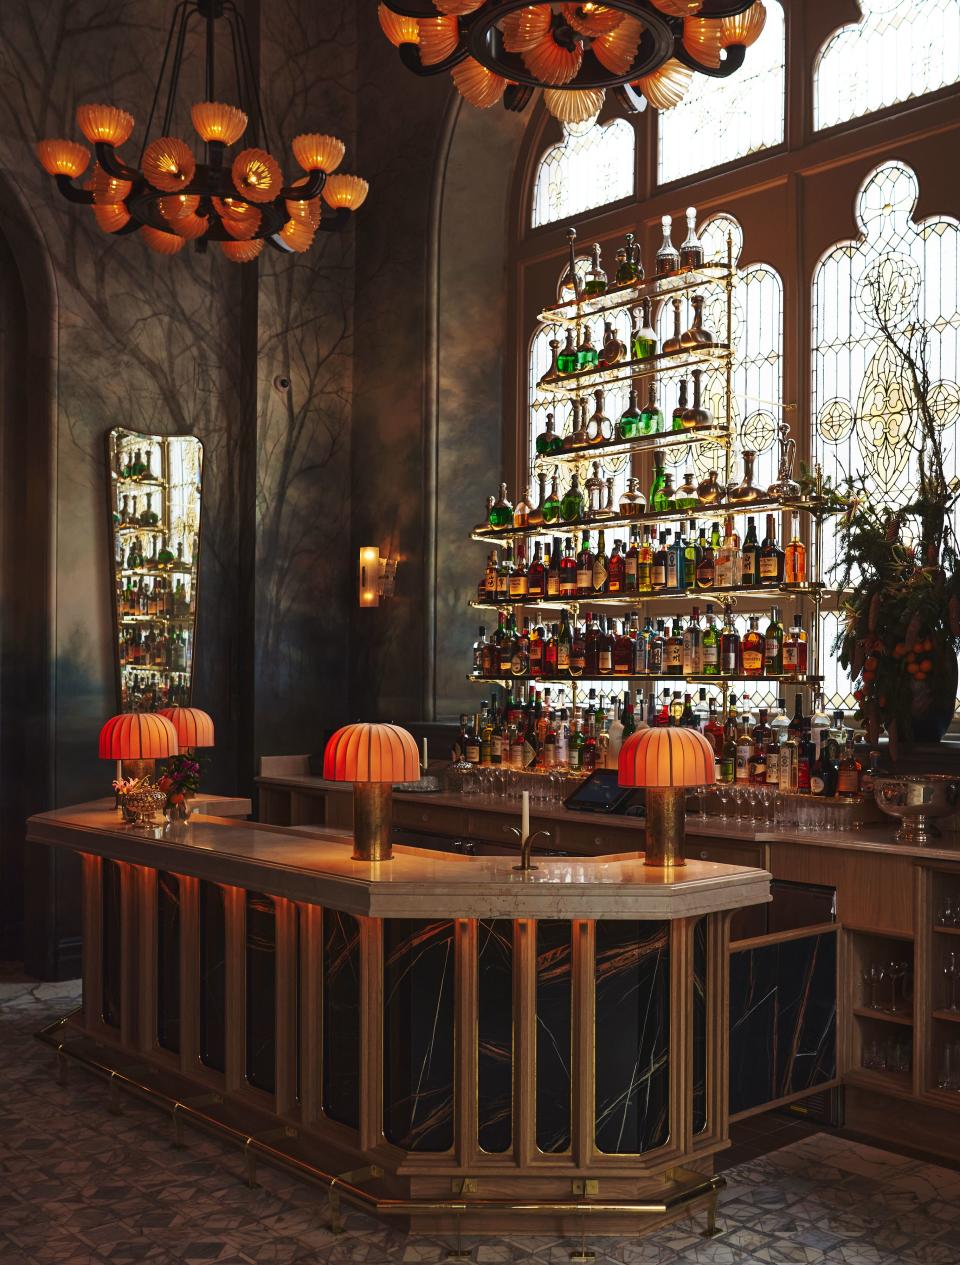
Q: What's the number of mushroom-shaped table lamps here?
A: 4